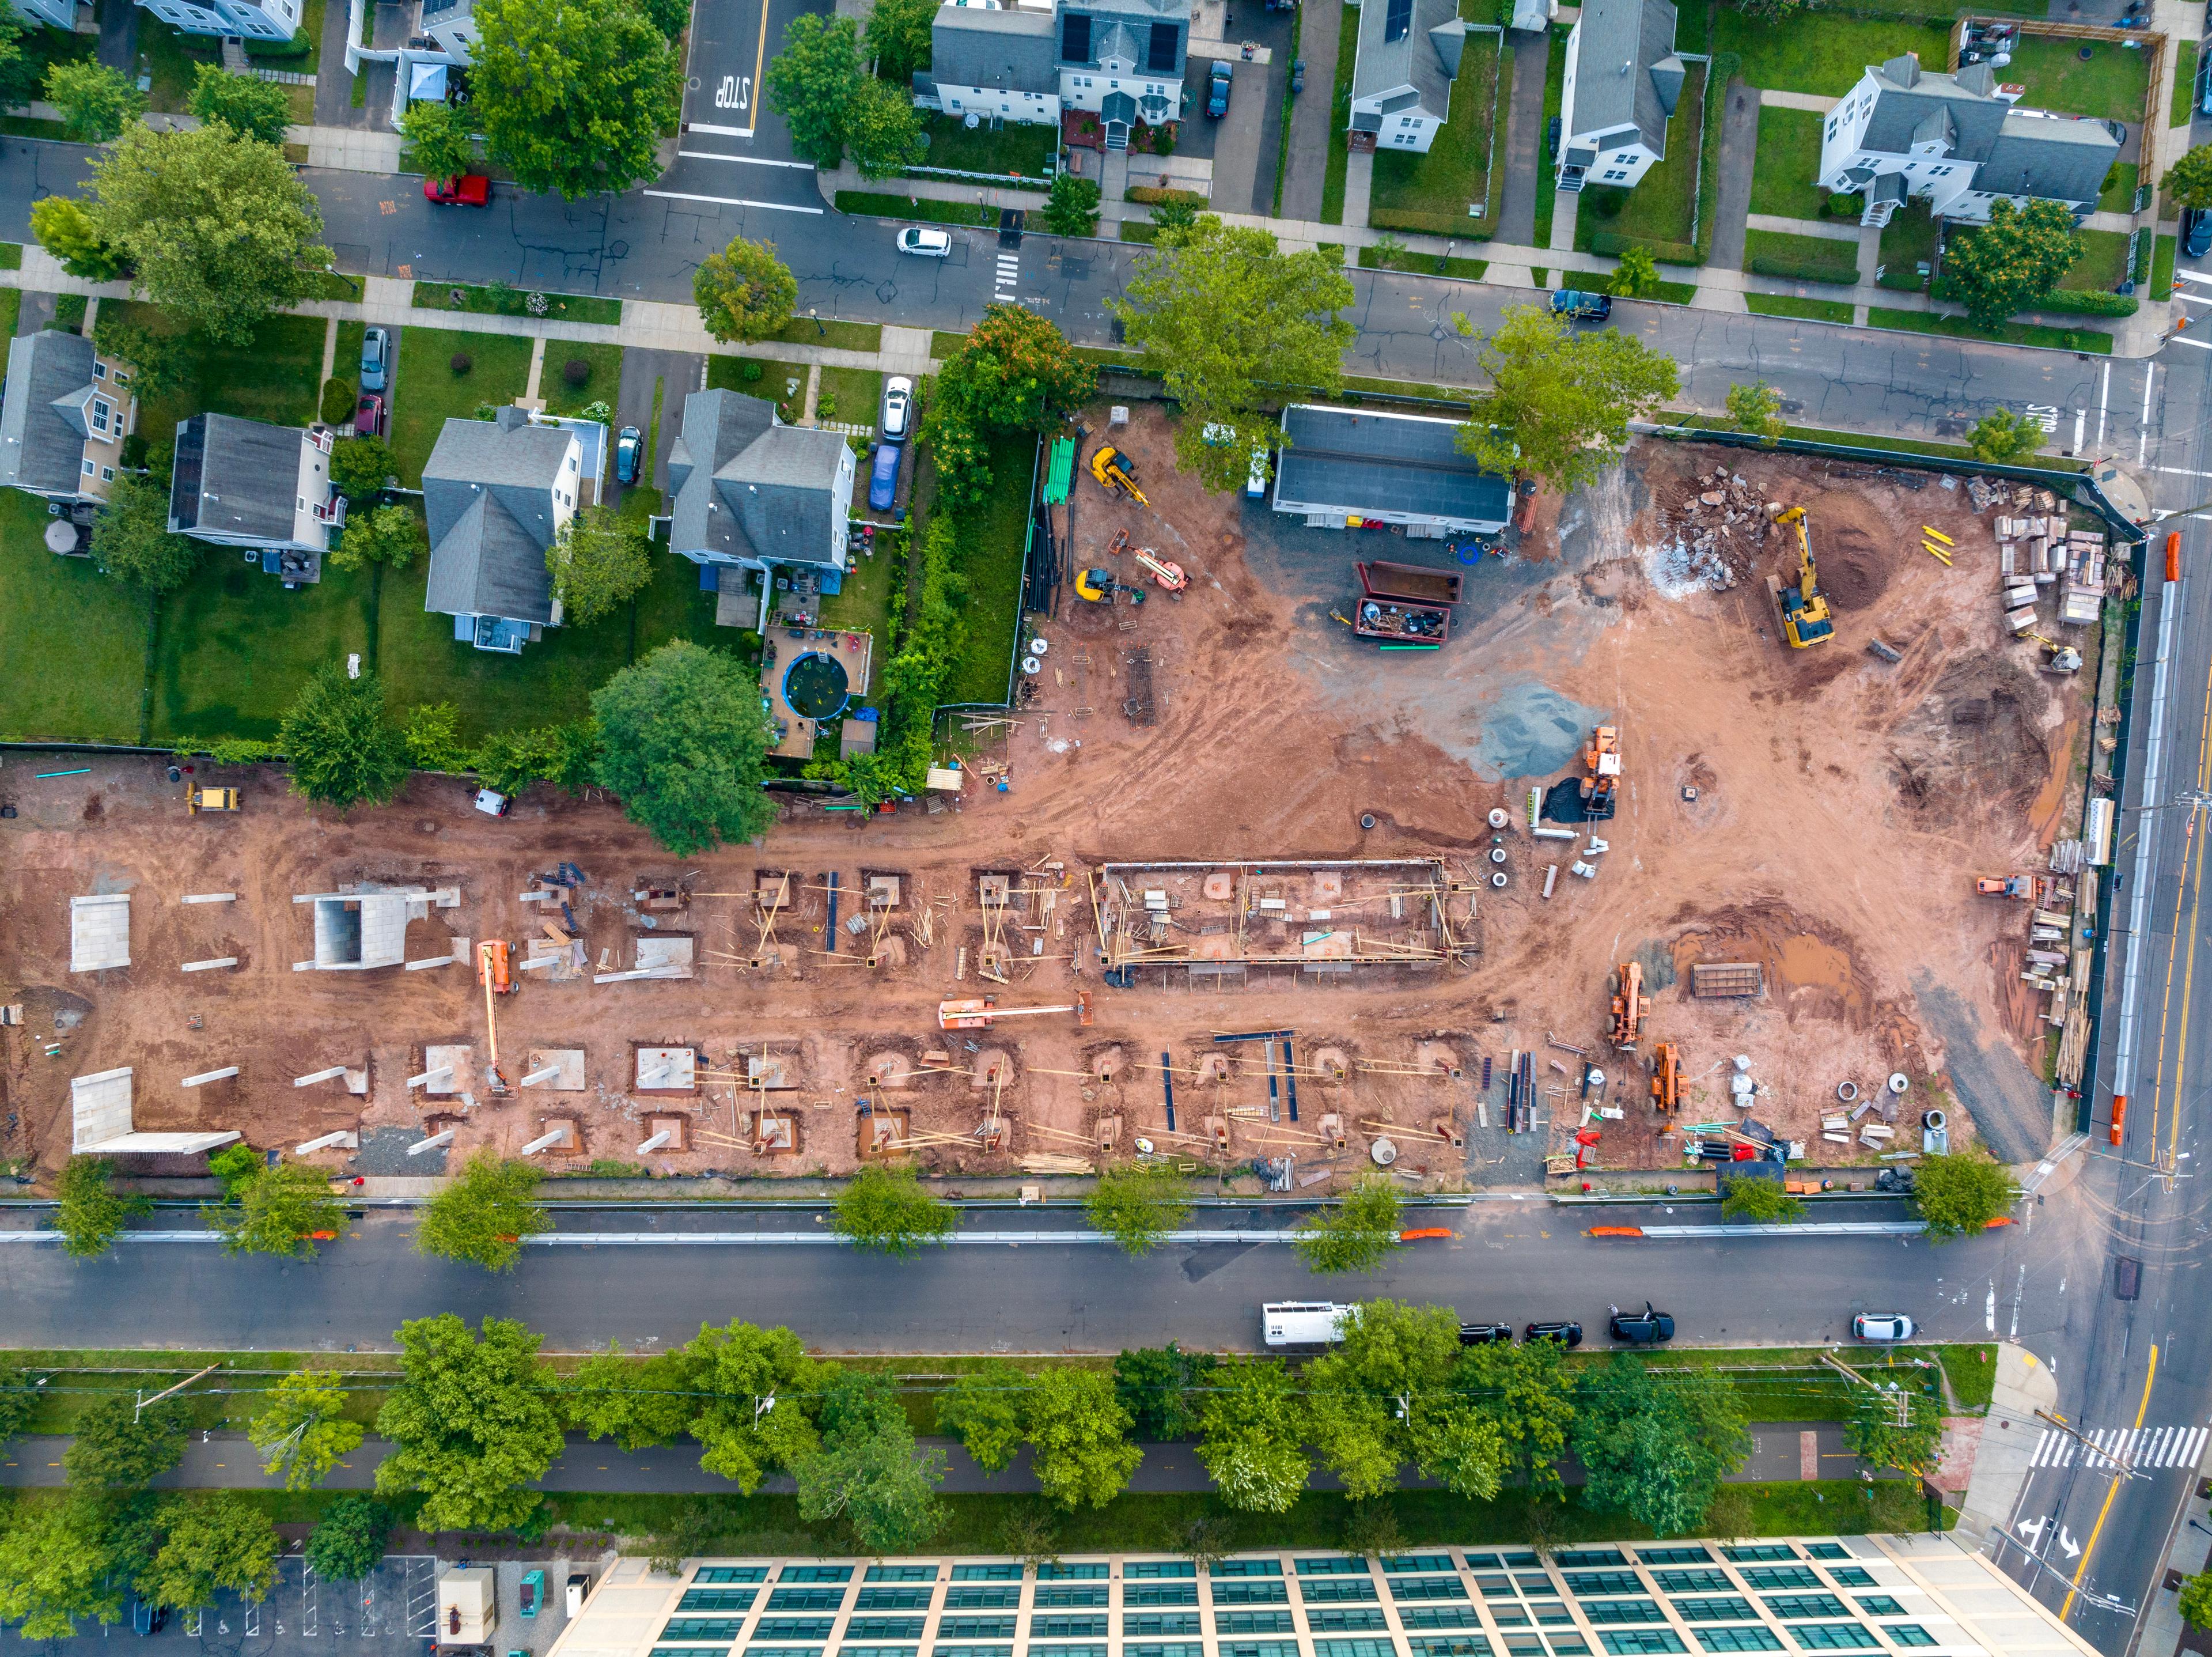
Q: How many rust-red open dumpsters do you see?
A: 2